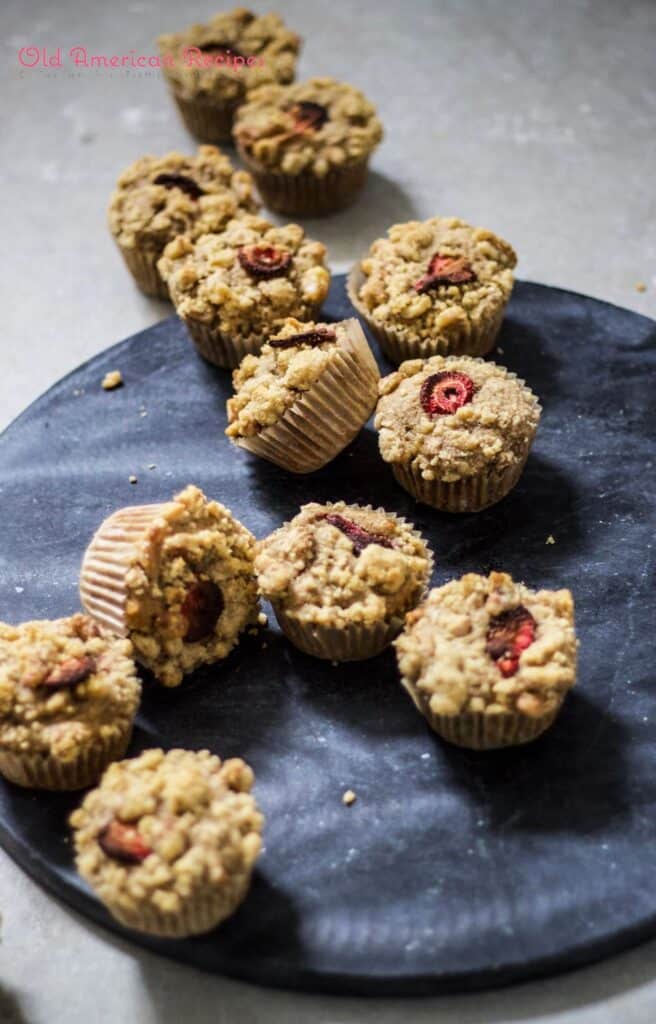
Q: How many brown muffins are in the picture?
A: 12